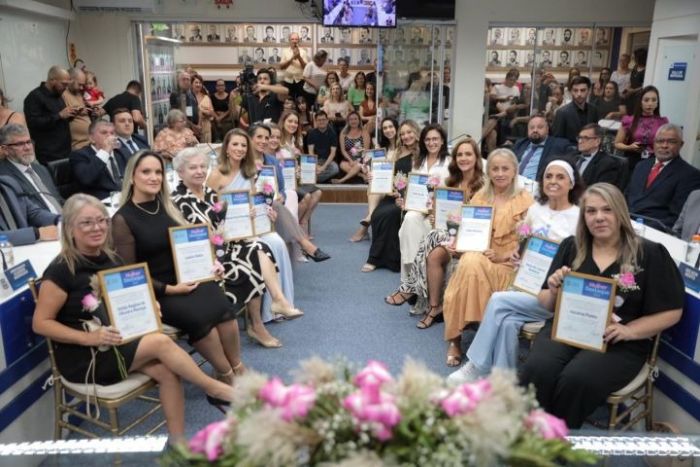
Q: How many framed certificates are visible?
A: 14